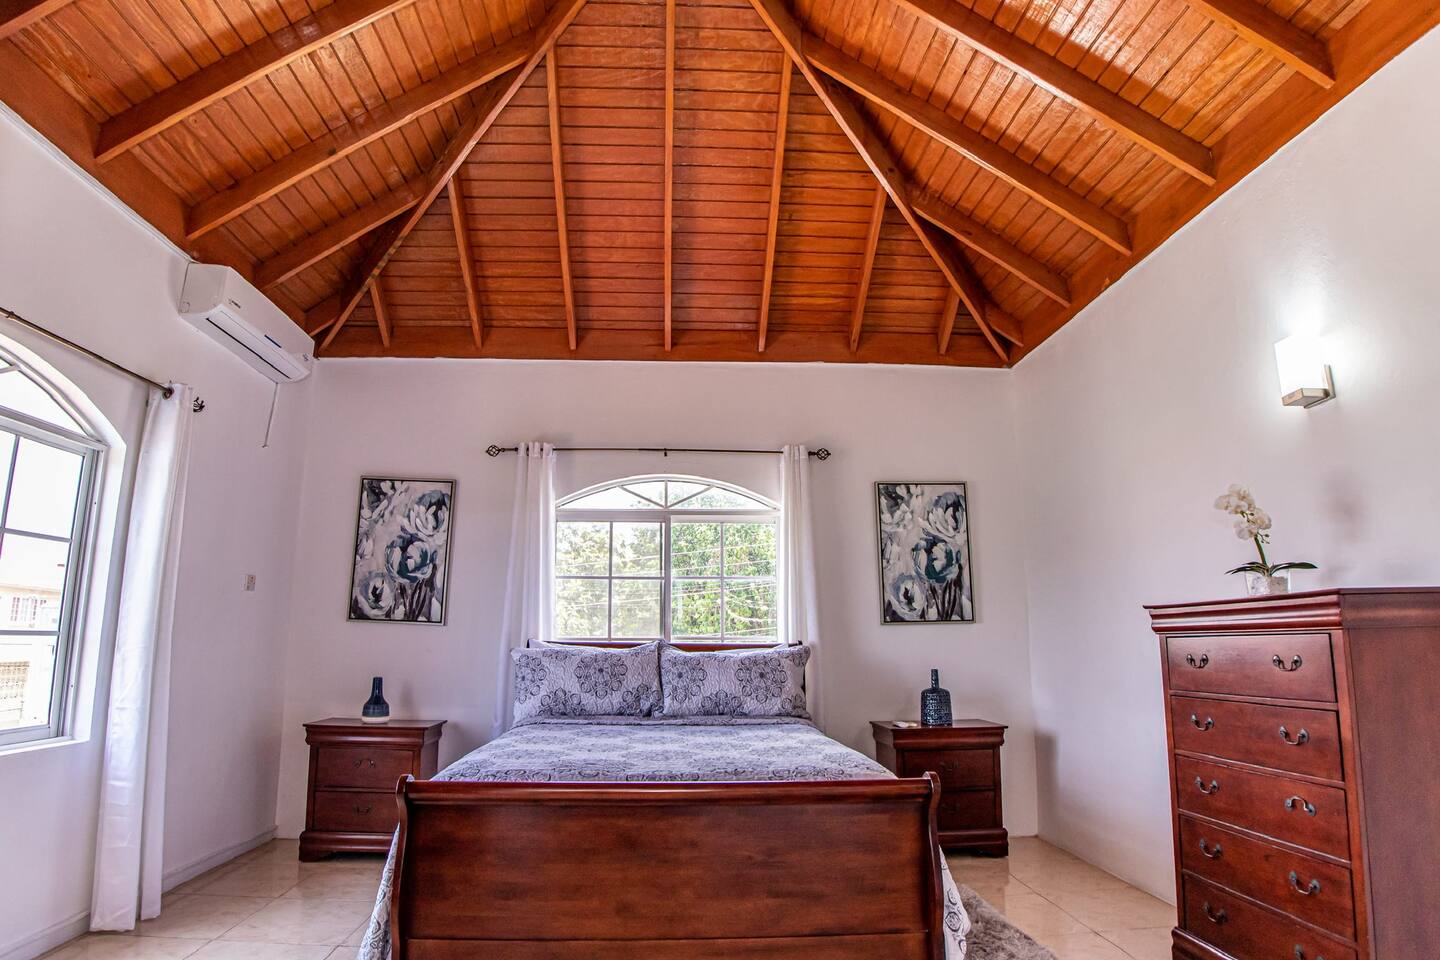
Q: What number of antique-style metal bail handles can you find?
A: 14